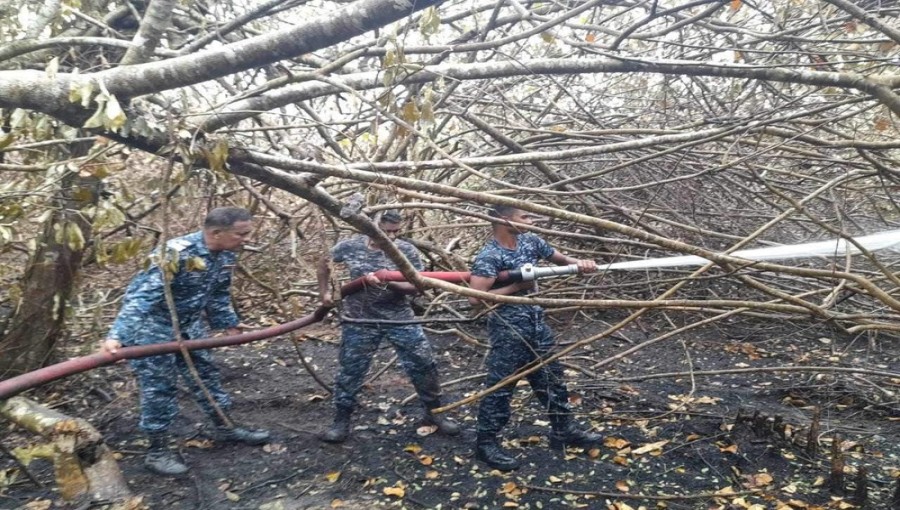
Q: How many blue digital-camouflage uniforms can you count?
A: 3